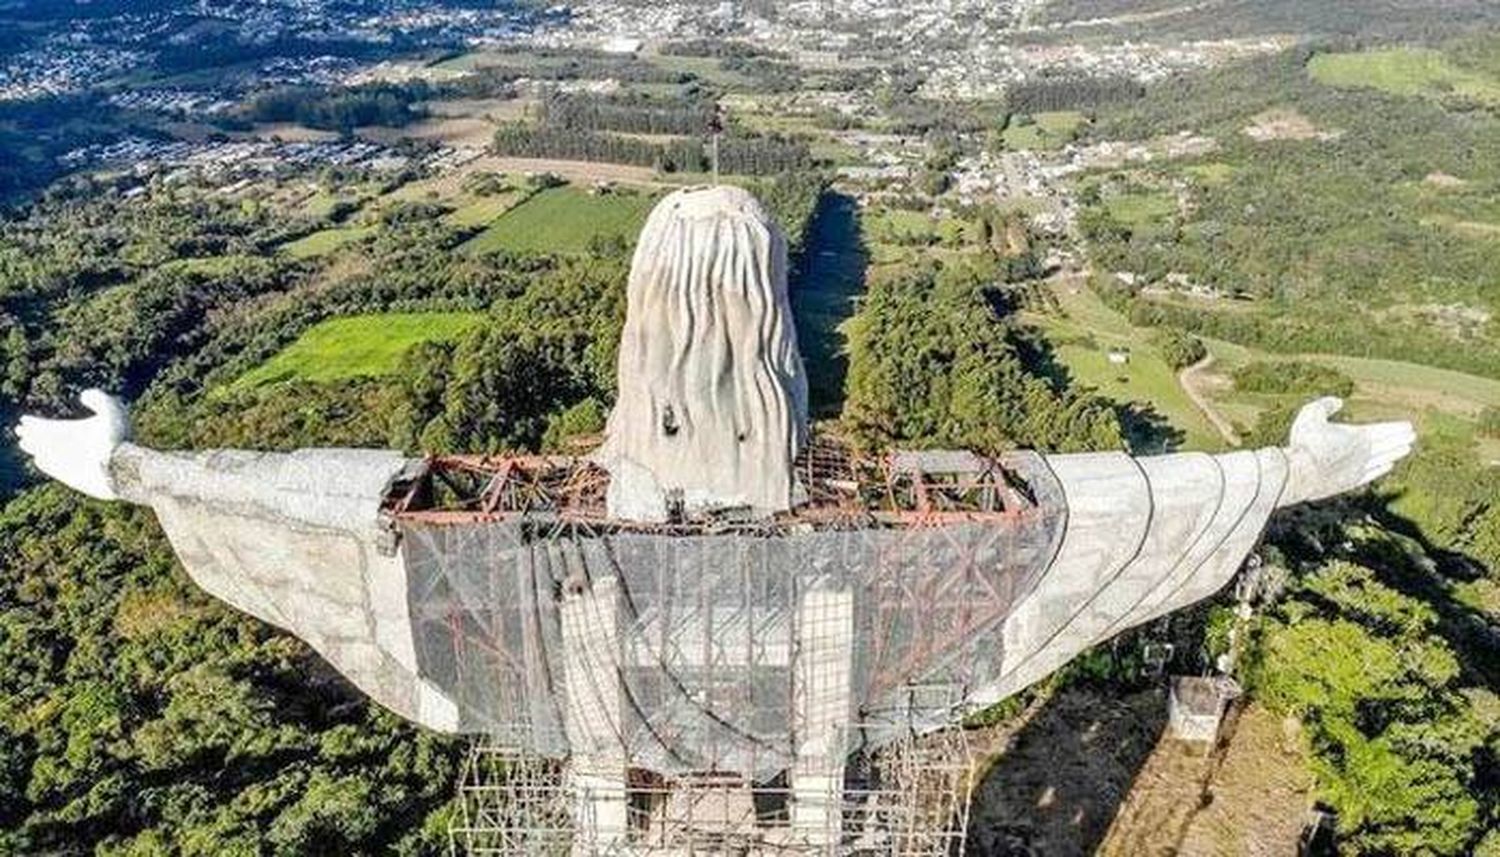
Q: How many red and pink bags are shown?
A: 0